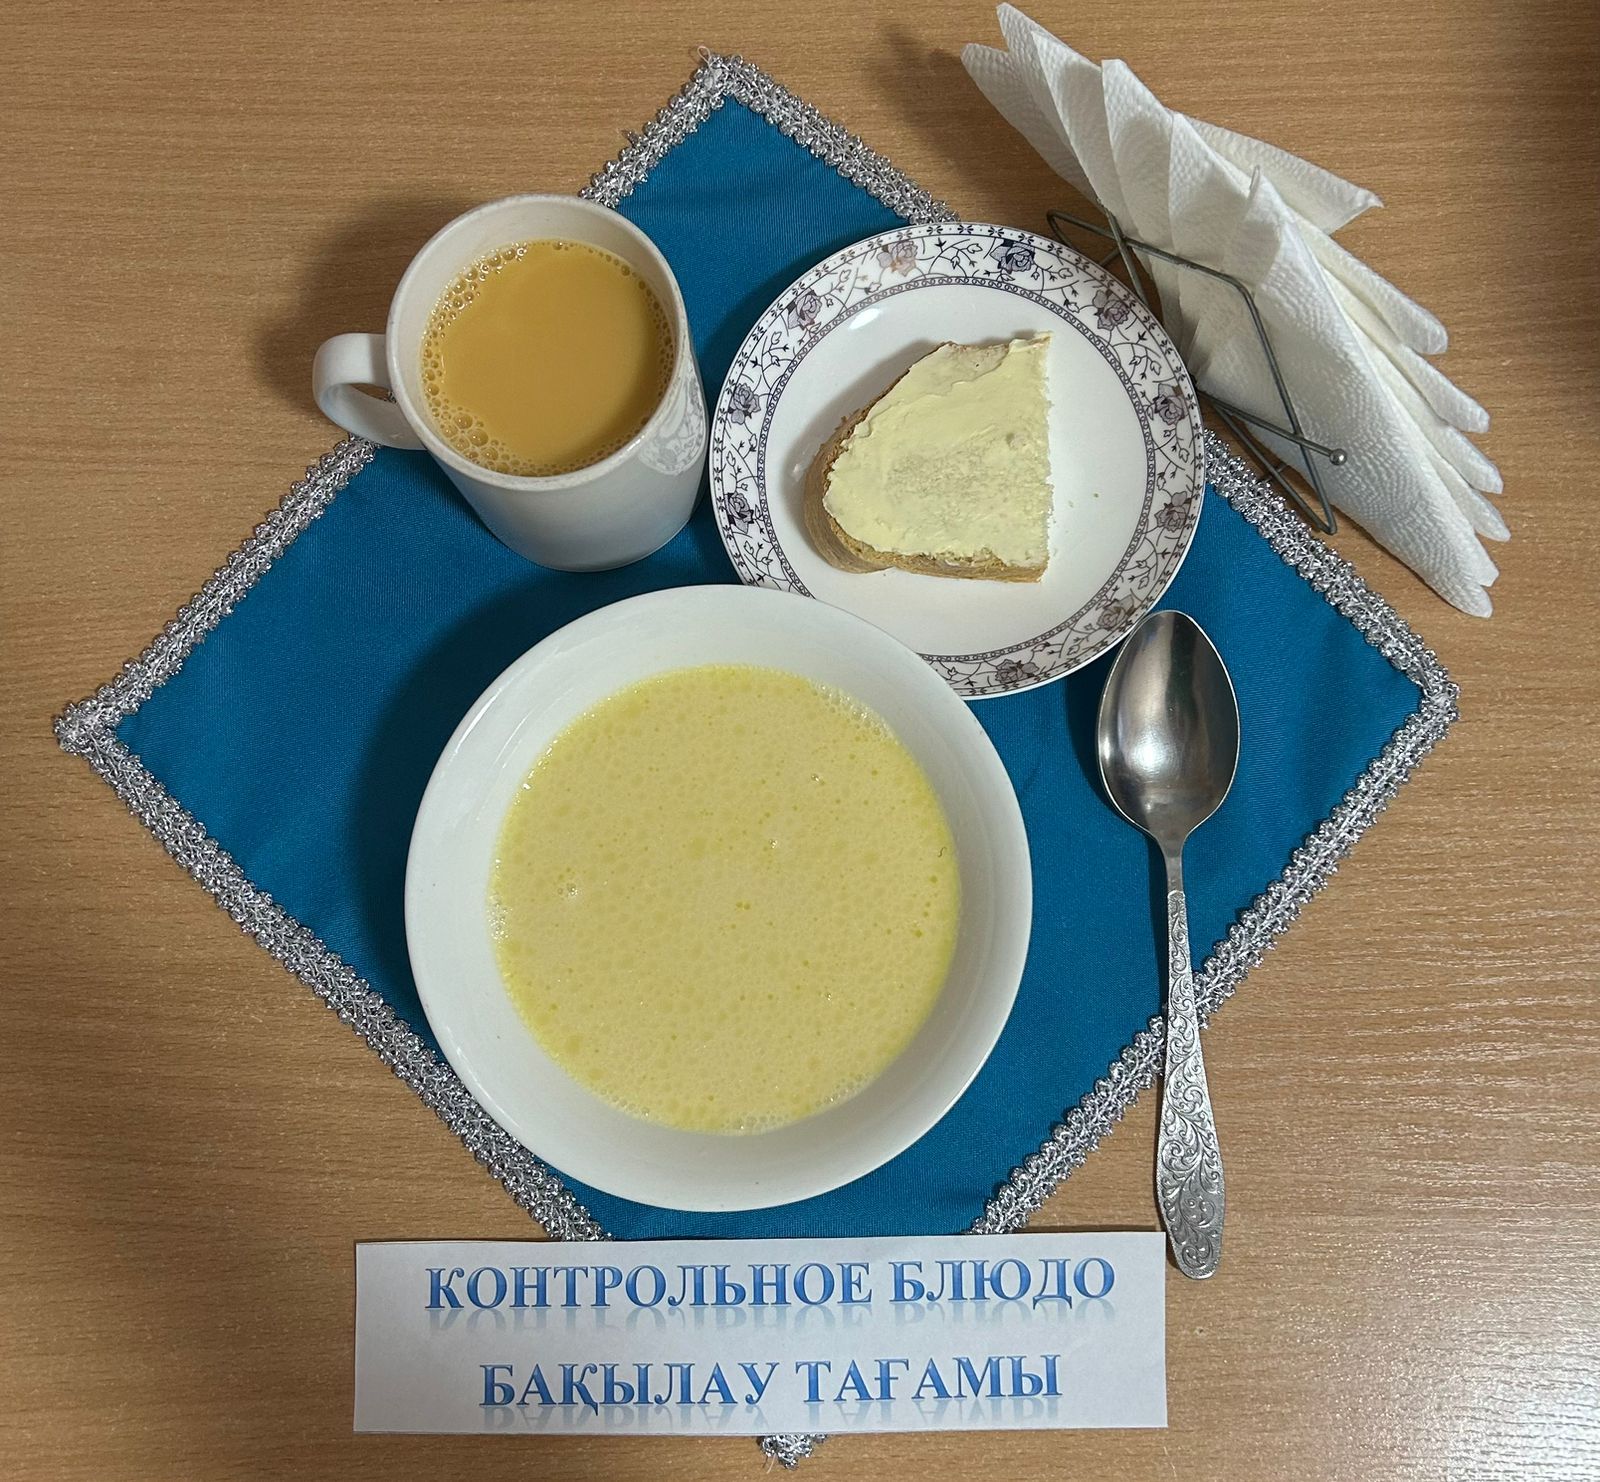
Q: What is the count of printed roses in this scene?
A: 10